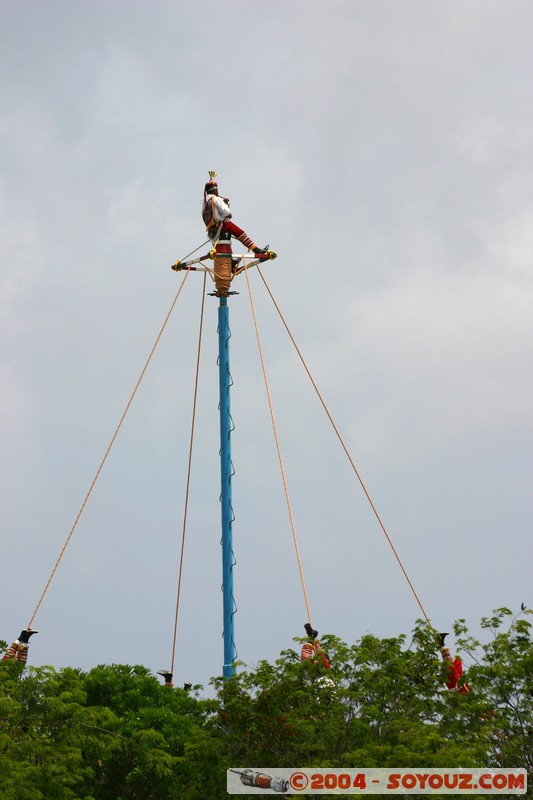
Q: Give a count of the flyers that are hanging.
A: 4